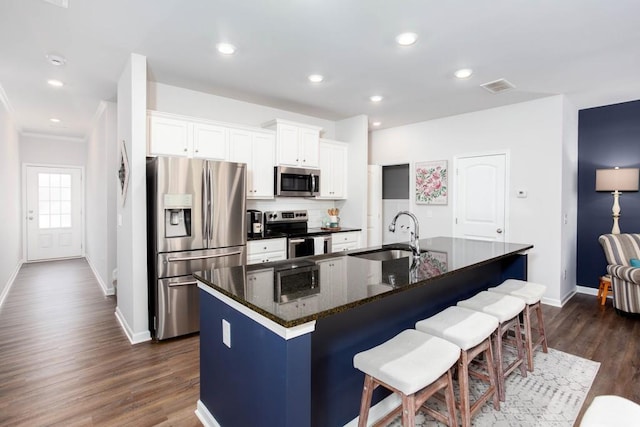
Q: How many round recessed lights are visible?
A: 8